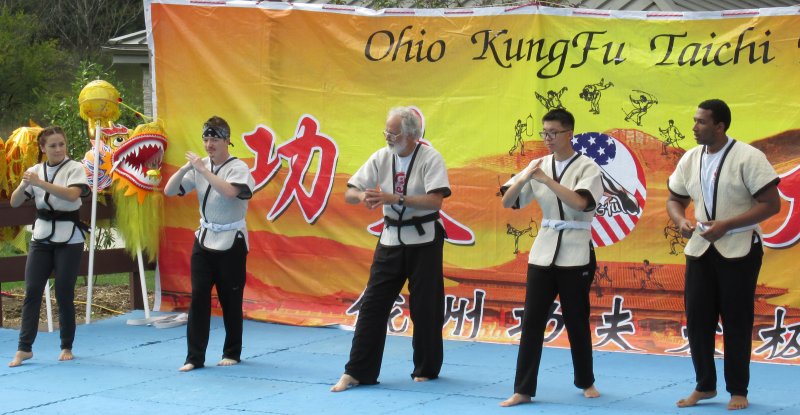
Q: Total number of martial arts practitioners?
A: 5